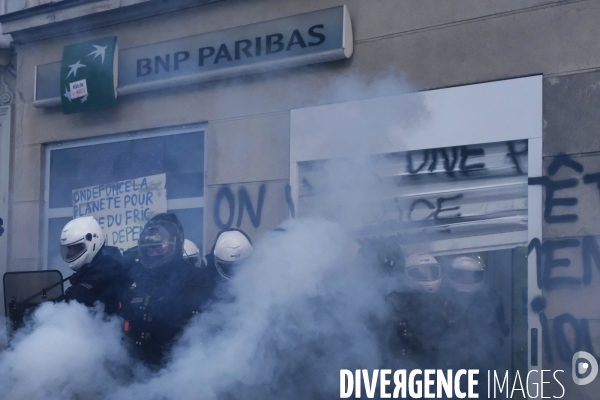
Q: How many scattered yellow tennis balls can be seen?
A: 0